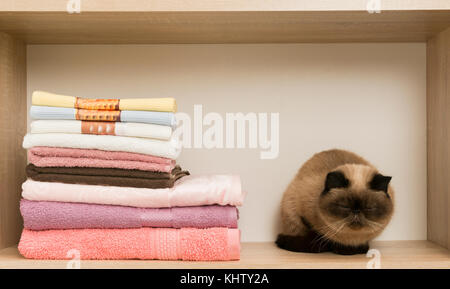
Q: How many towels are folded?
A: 9